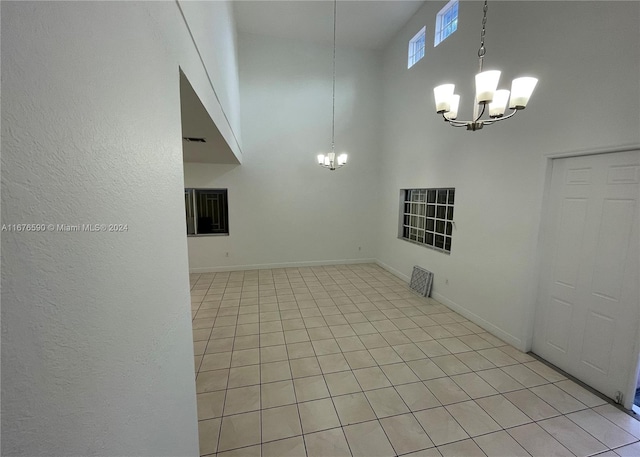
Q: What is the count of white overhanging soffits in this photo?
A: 1